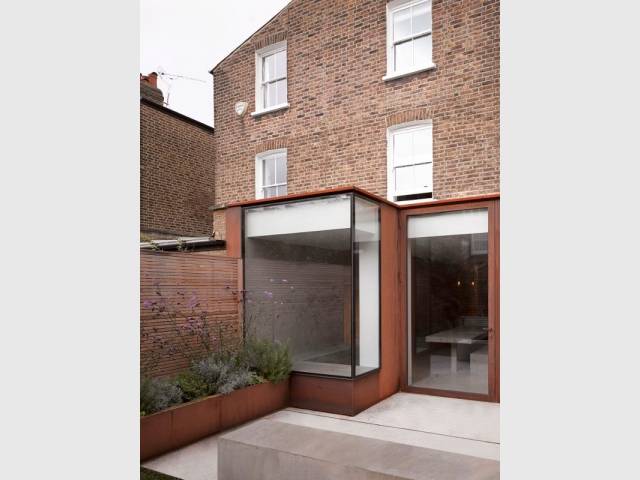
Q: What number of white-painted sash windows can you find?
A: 4